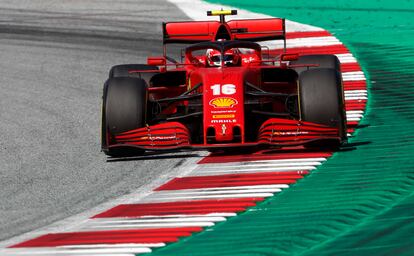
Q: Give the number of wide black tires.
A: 4